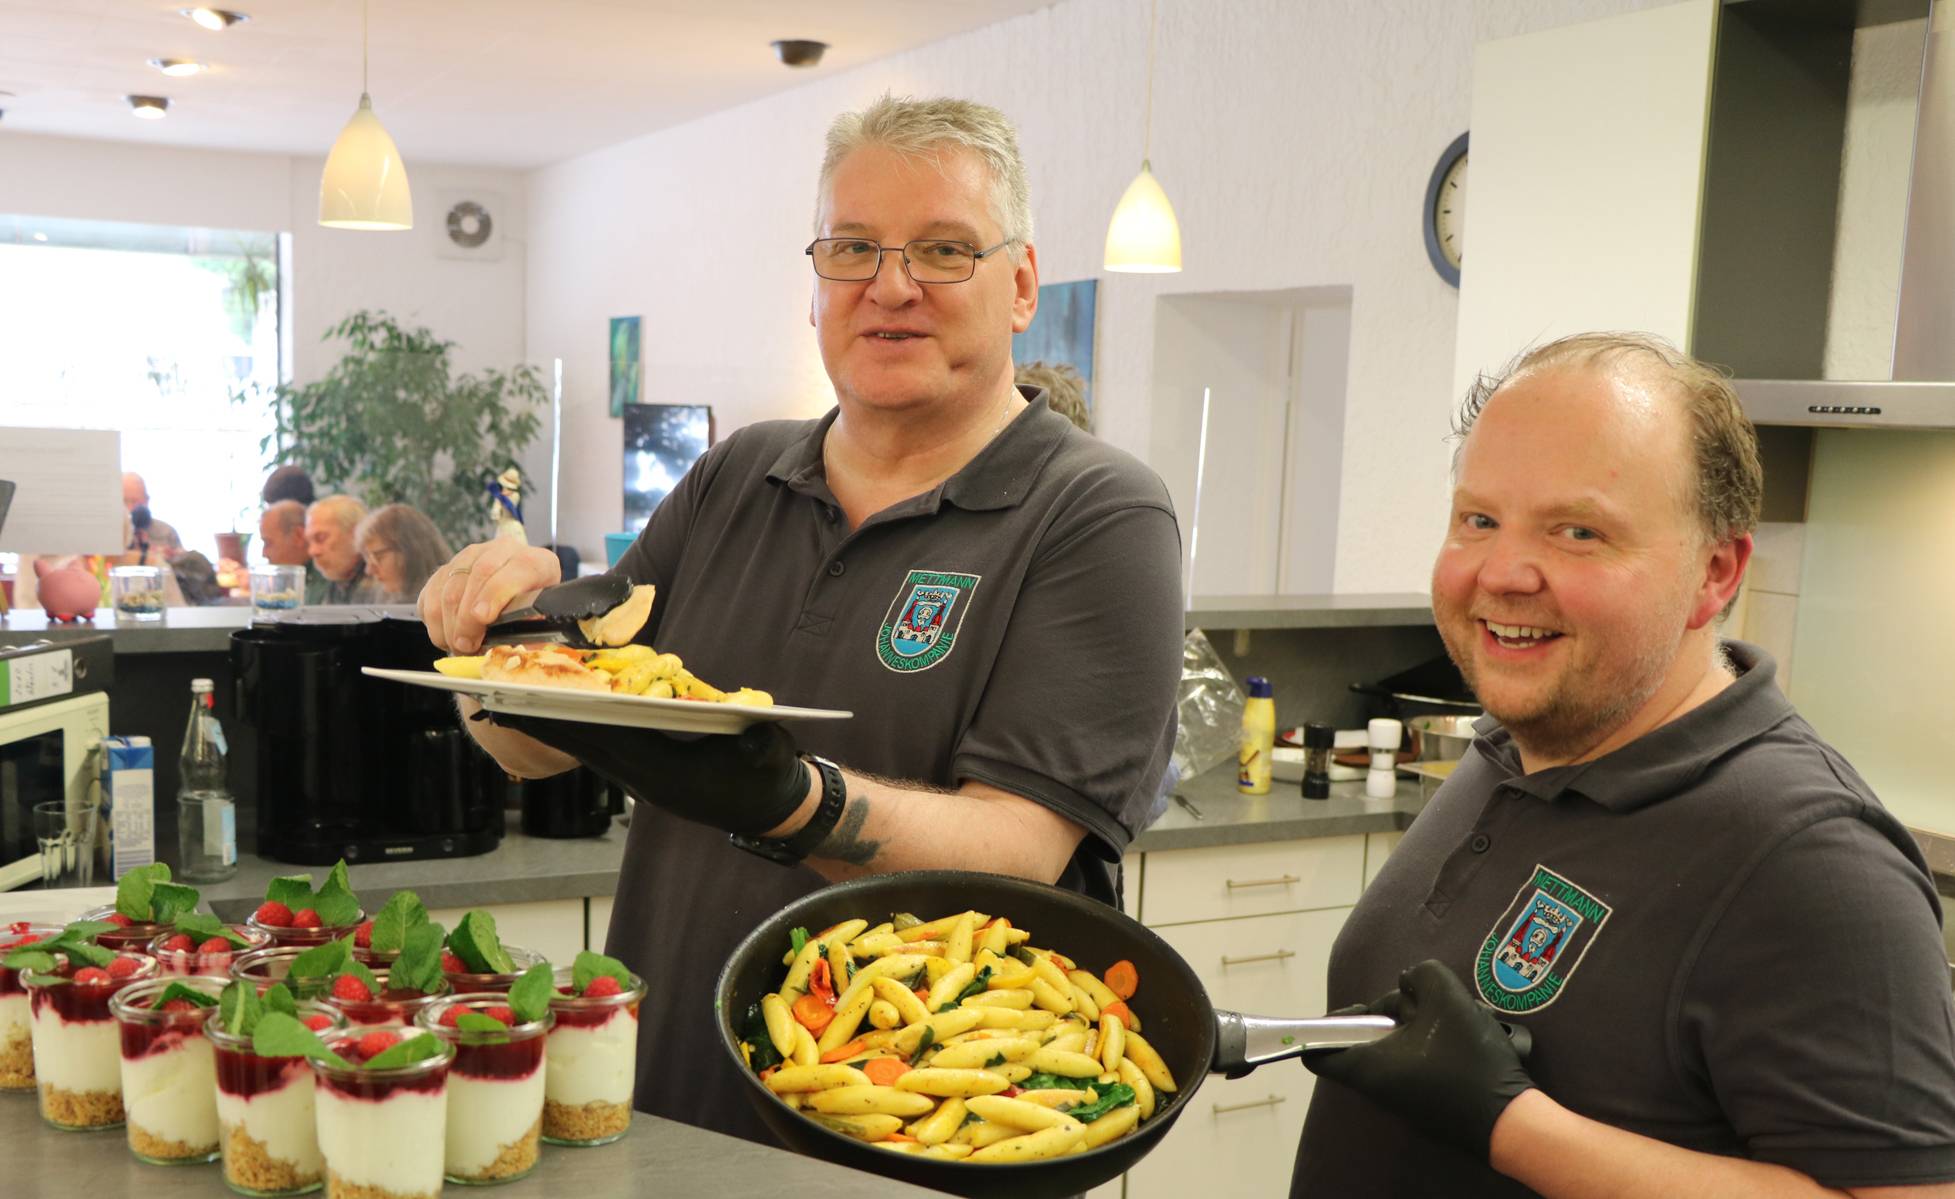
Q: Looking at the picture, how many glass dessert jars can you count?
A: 14